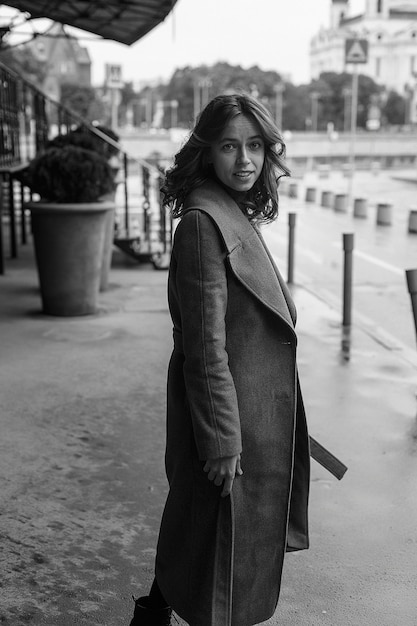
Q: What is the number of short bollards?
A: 7